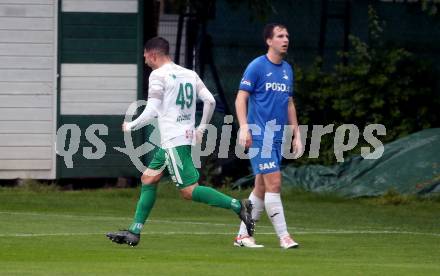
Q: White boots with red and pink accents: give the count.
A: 2